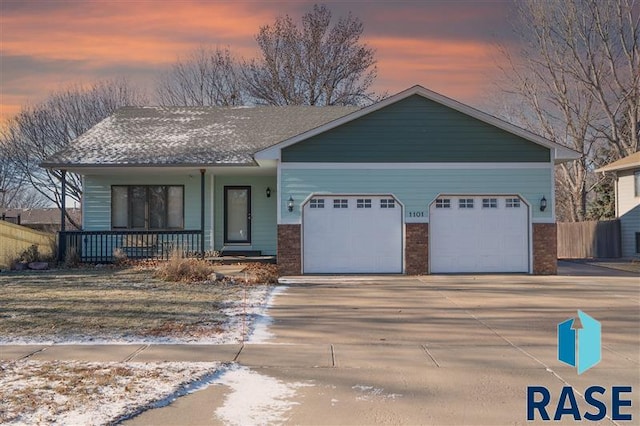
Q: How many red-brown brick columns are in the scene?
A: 3